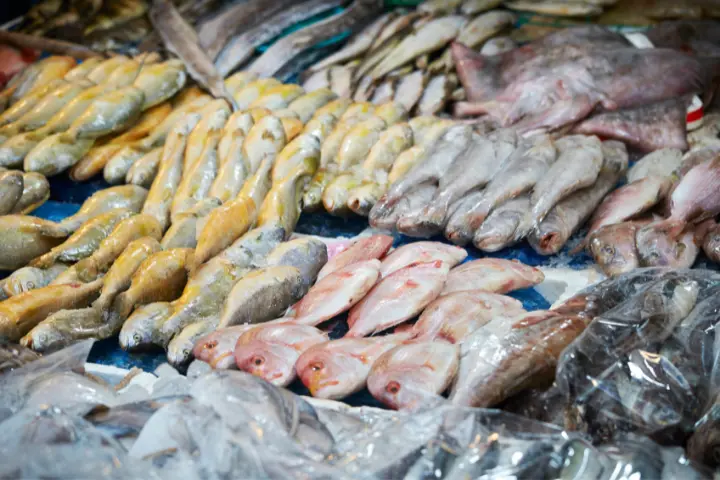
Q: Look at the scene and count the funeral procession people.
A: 0